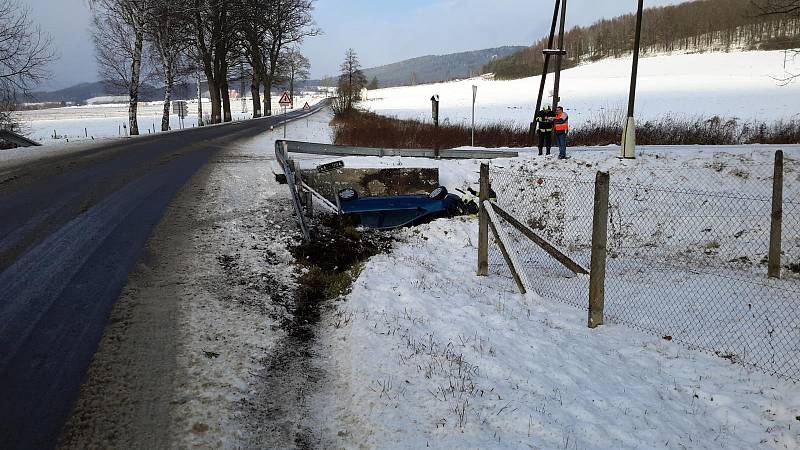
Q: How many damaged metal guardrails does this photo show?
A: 1